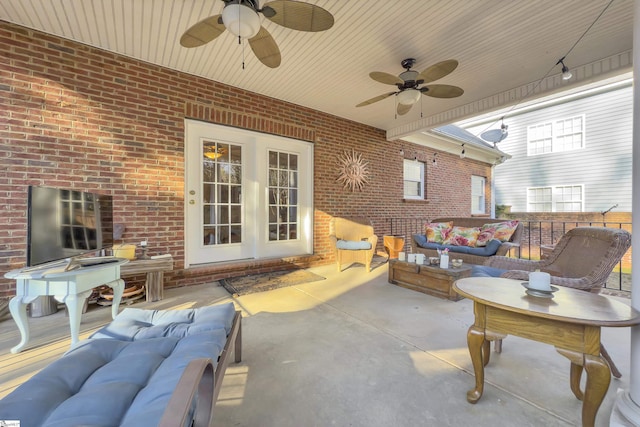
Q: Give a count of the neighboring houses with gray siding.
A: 1